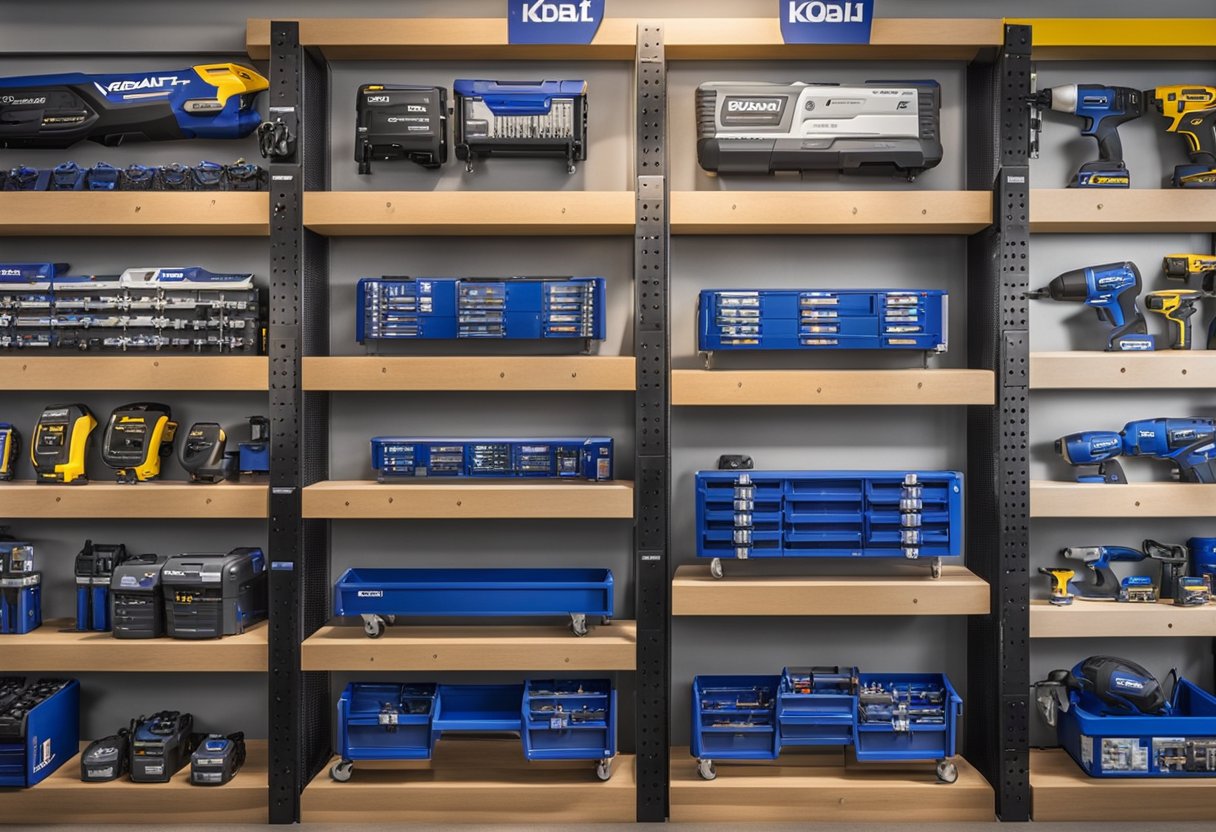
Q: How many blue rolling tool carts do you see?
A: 4